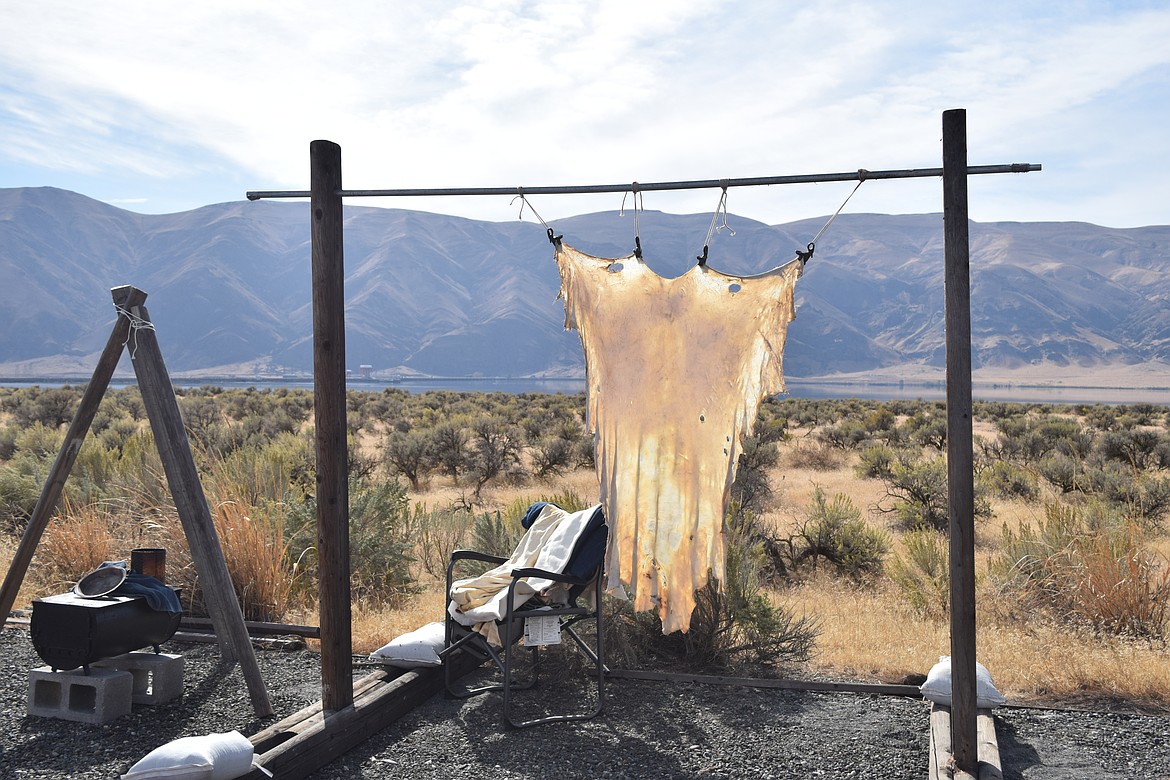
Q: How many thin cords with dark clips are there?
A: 4